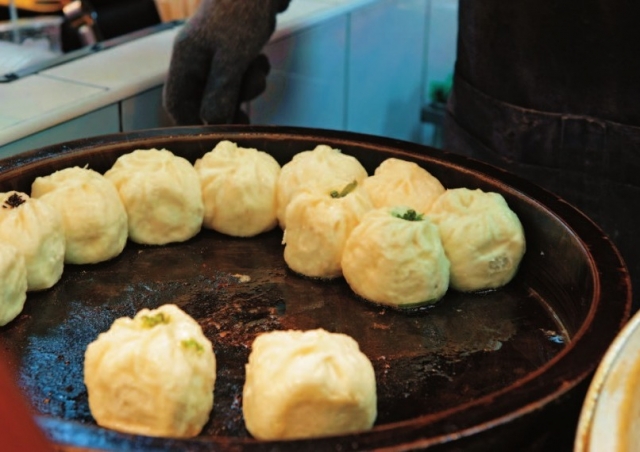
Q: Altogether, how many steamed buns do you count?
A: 12